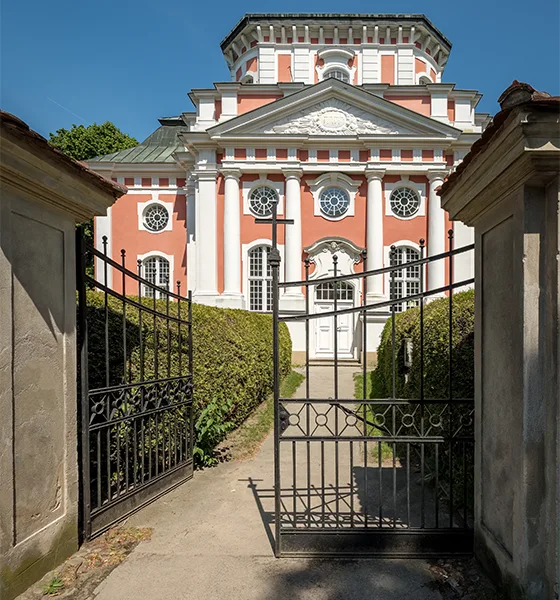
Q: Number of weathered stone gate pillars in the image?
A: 2